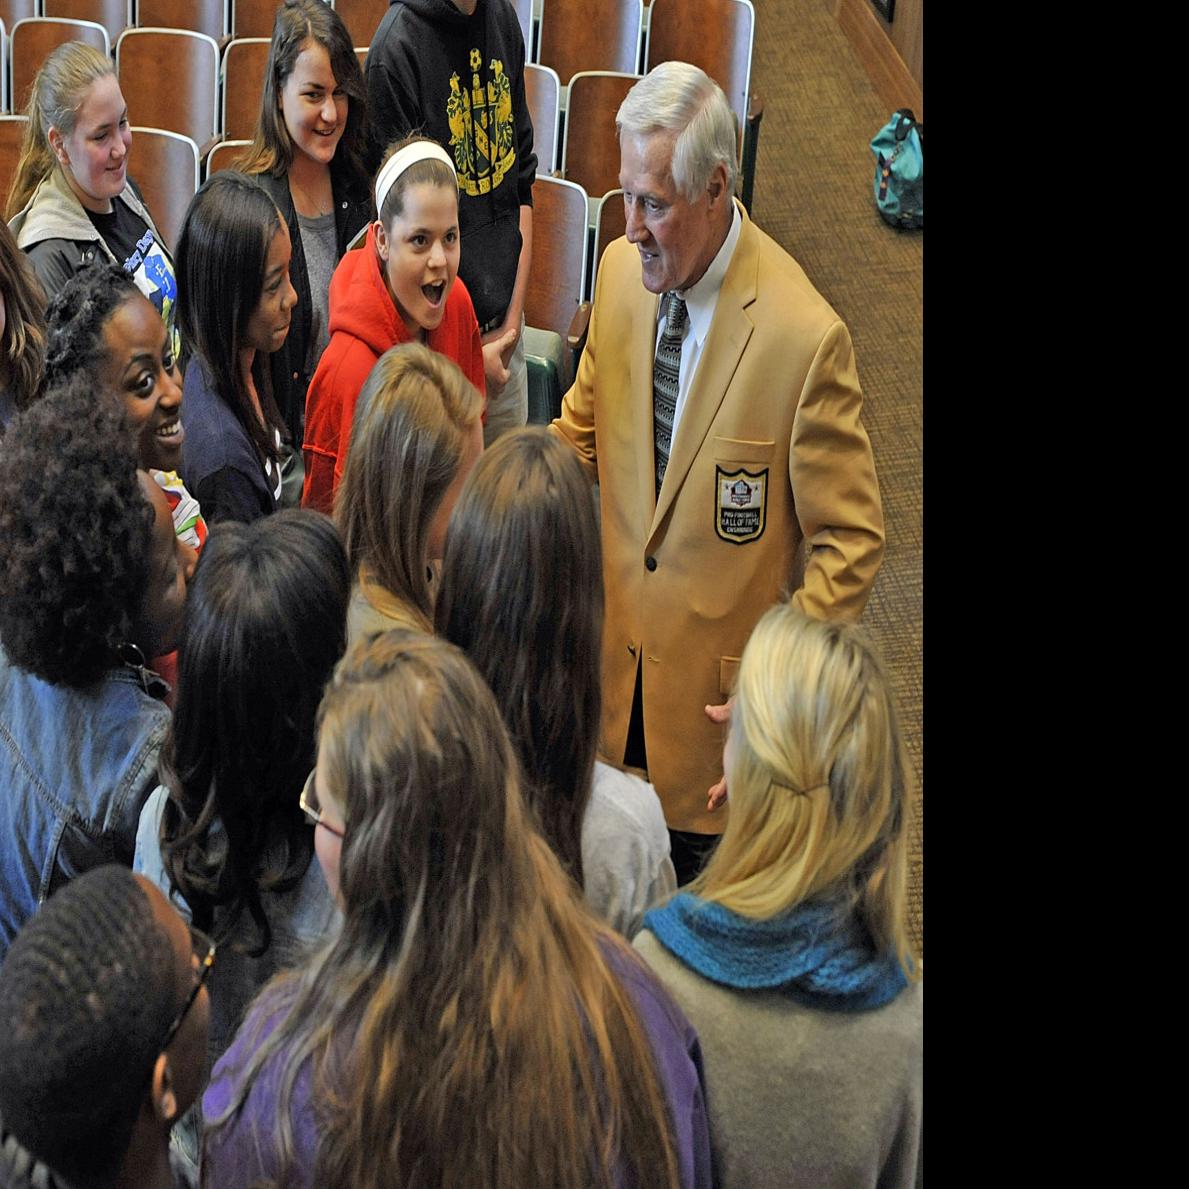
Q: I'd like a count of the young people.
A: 14